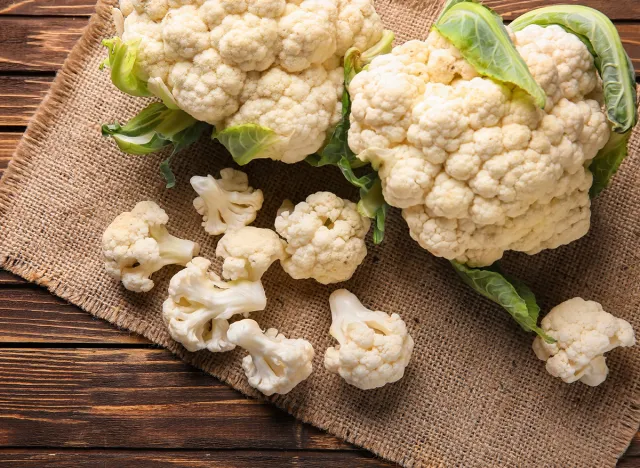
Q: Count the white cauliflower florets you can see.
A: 8